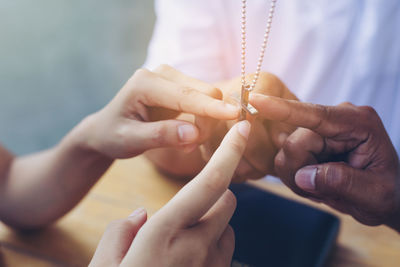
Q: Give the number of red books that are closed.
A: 0